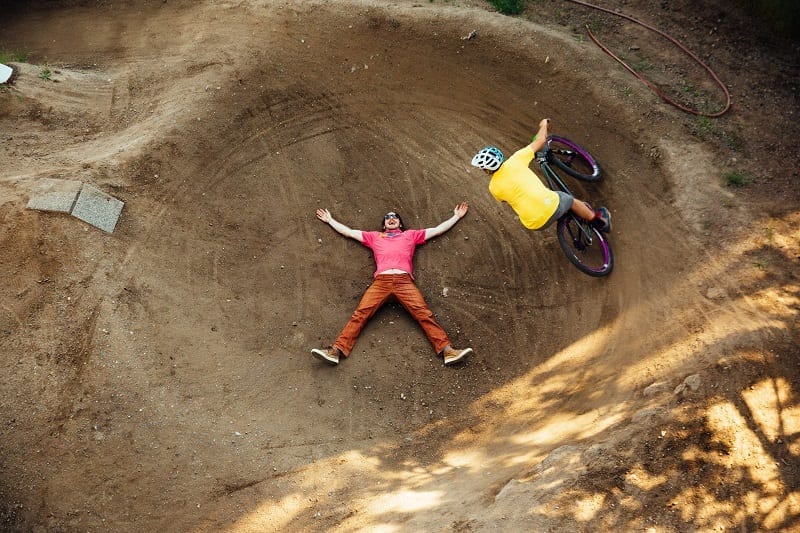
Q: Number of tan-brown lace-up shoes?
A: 2